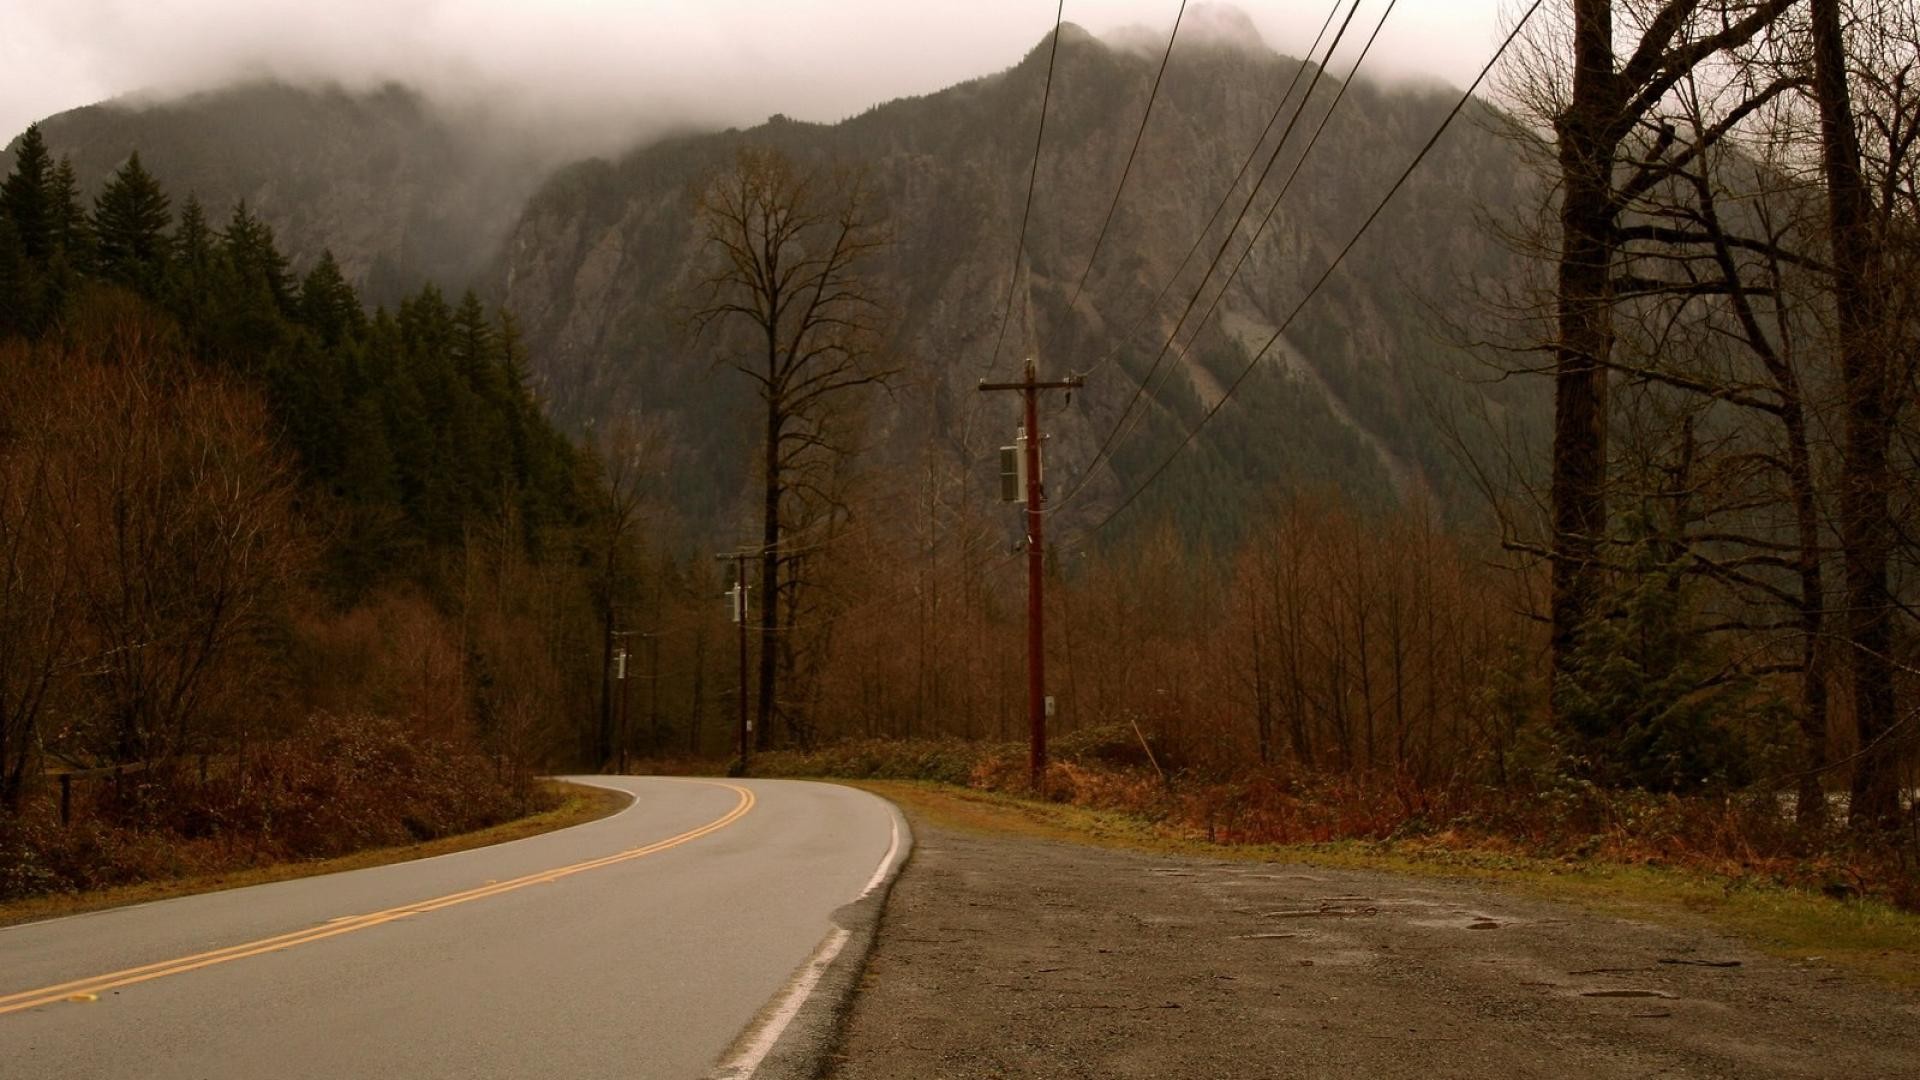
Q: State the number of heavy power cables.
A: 6